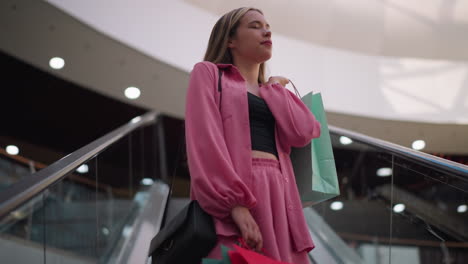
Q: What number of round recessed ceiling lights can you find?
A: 11